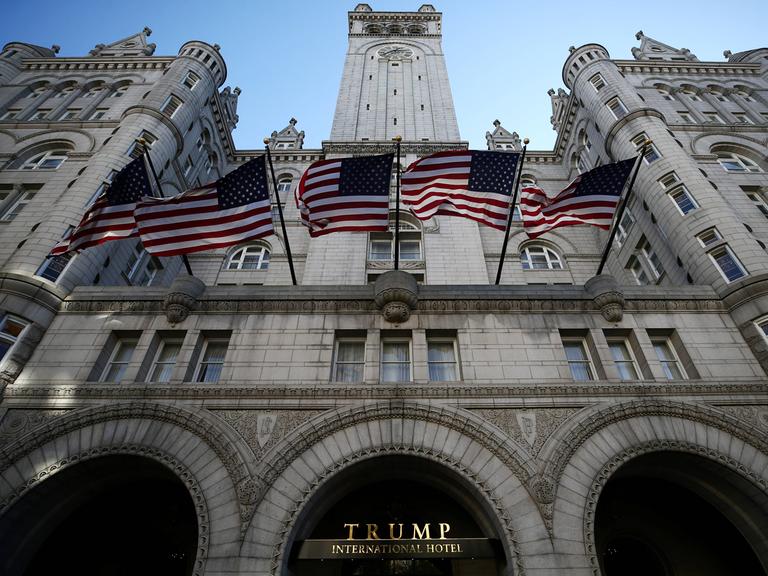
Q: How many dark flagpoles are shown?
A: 5